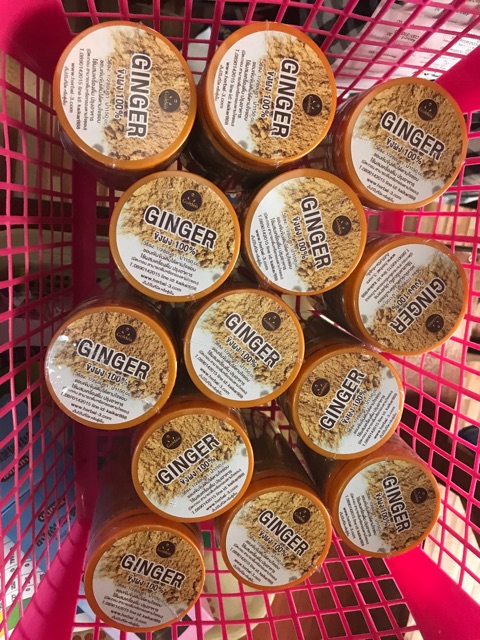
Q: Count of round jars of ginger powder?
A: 13